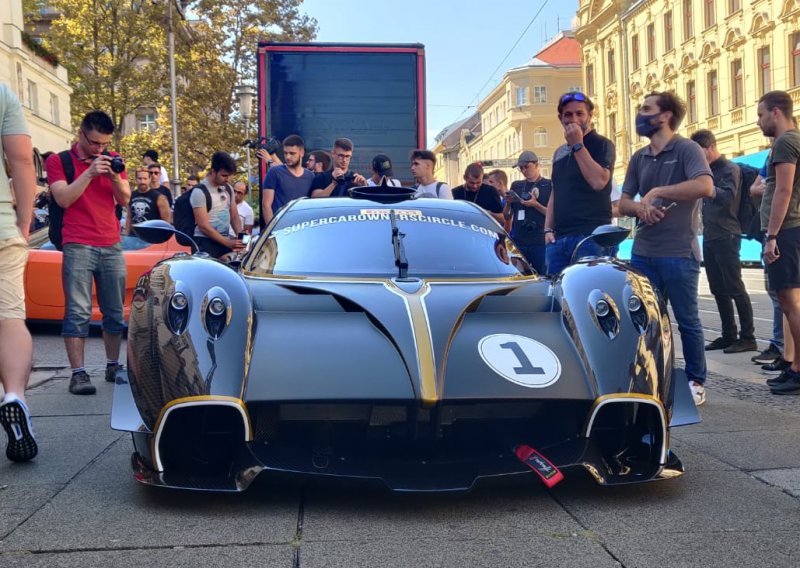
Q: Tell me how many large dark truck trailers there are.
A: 1